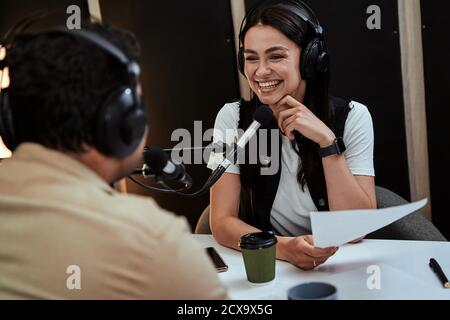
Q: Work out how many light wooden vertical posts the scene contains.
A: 3